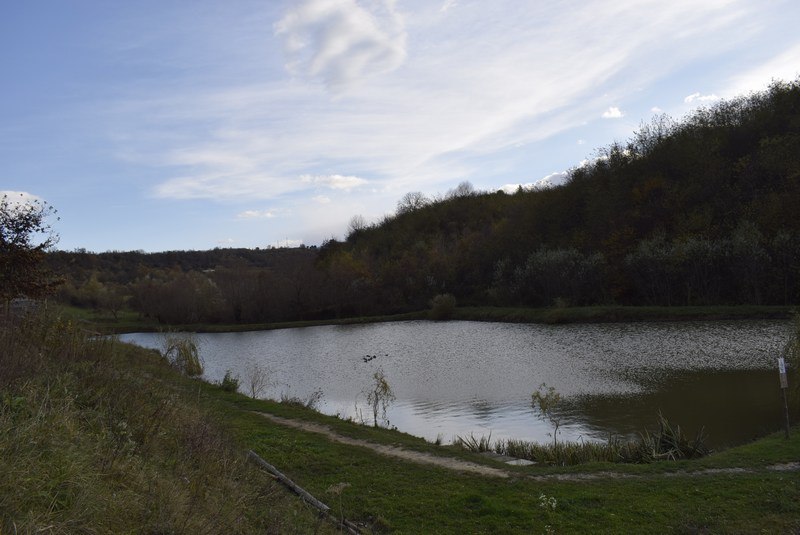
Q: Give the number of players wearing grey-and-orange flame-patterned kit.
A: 0